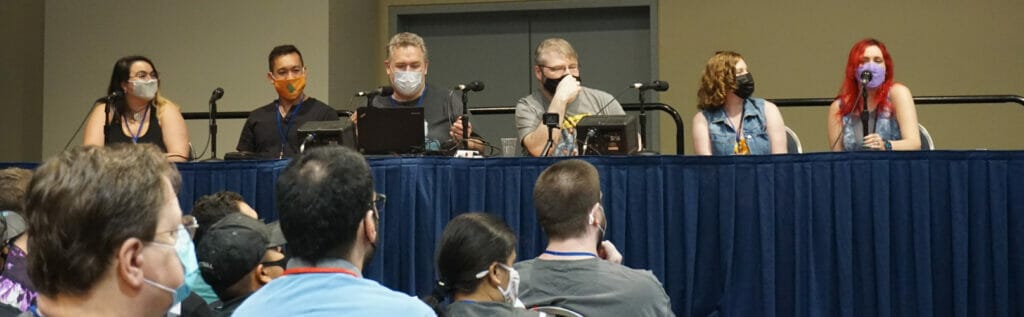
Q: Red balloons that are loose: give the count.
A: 0